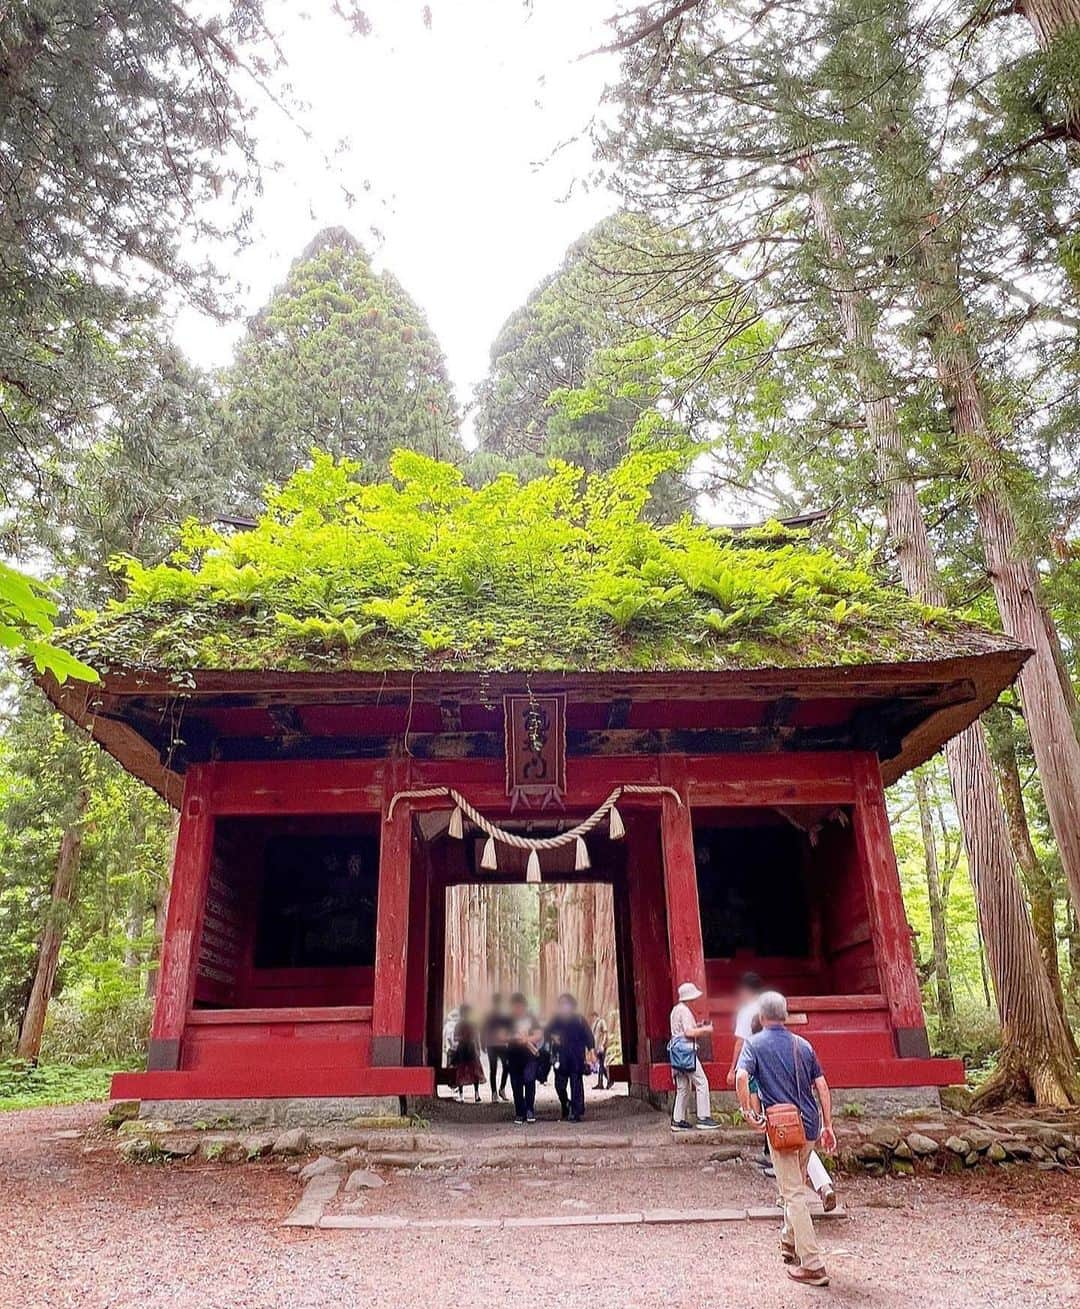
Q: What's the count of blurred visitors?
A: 5